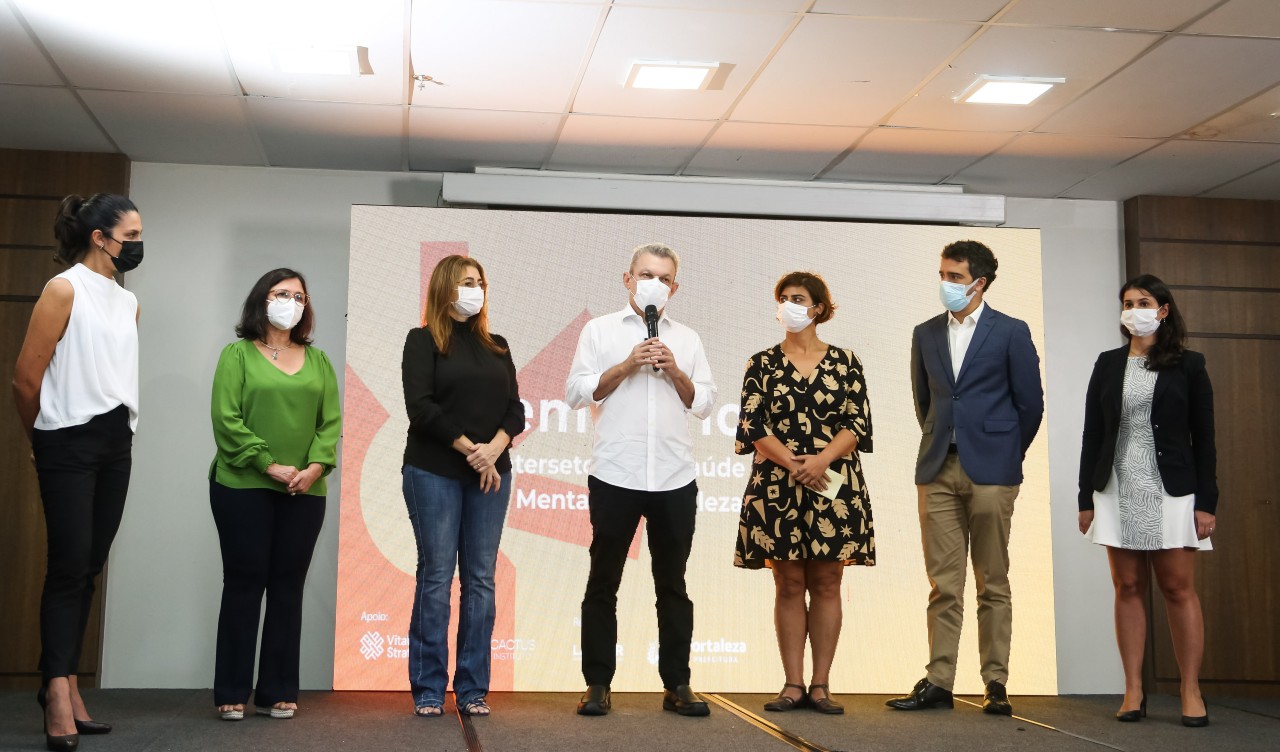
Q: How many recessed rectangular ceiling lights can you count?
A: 3